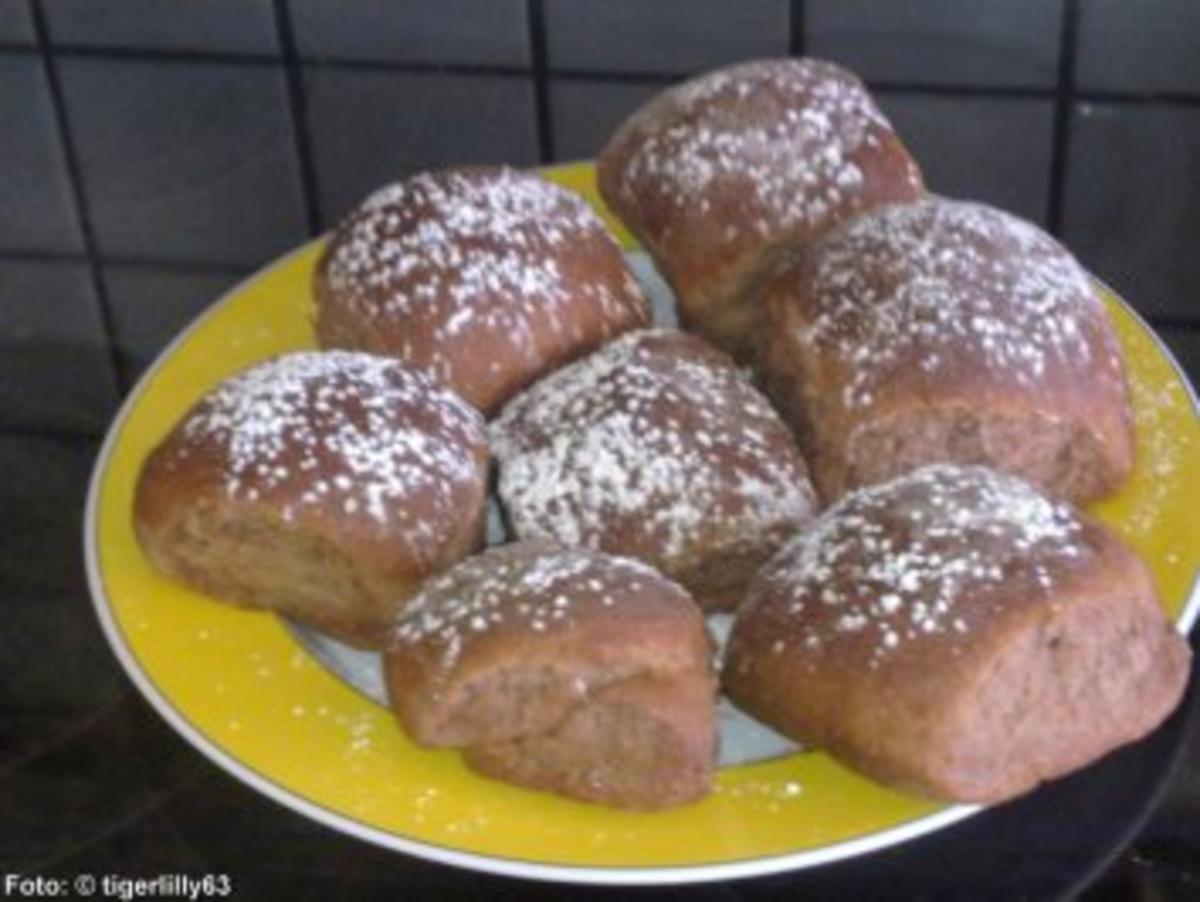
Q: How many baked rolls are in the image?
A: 7